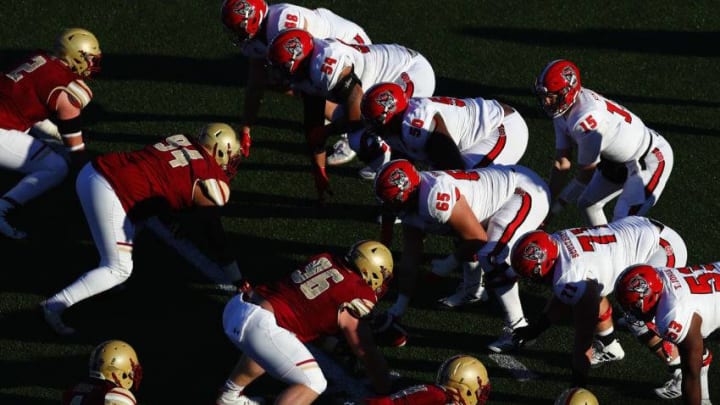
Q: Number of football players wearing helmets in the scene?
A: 13